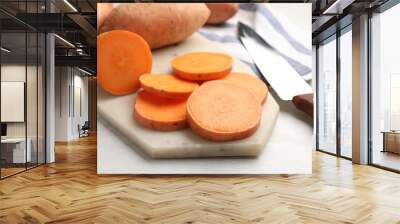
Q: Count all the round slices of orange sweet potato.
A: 6